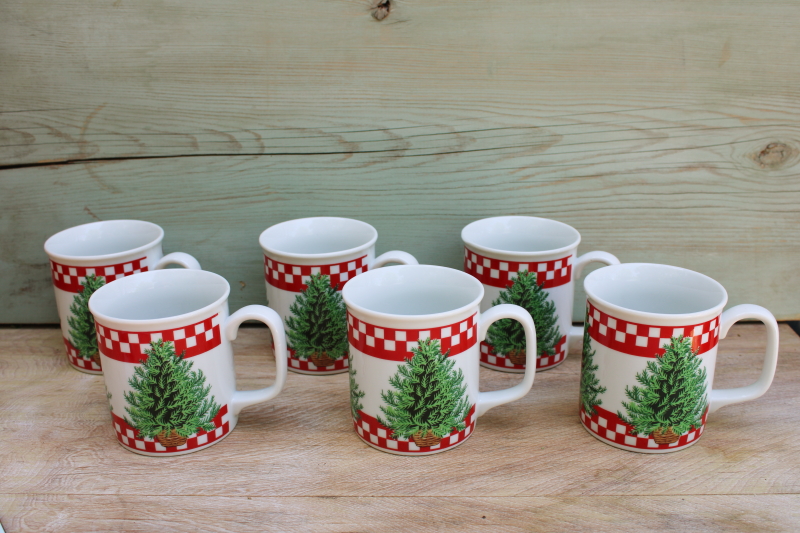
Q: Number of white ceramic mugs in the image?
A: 6